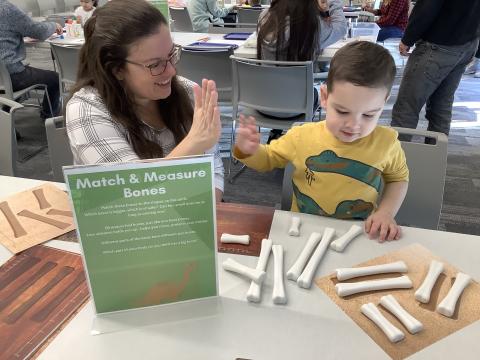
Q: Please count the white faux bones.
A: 14